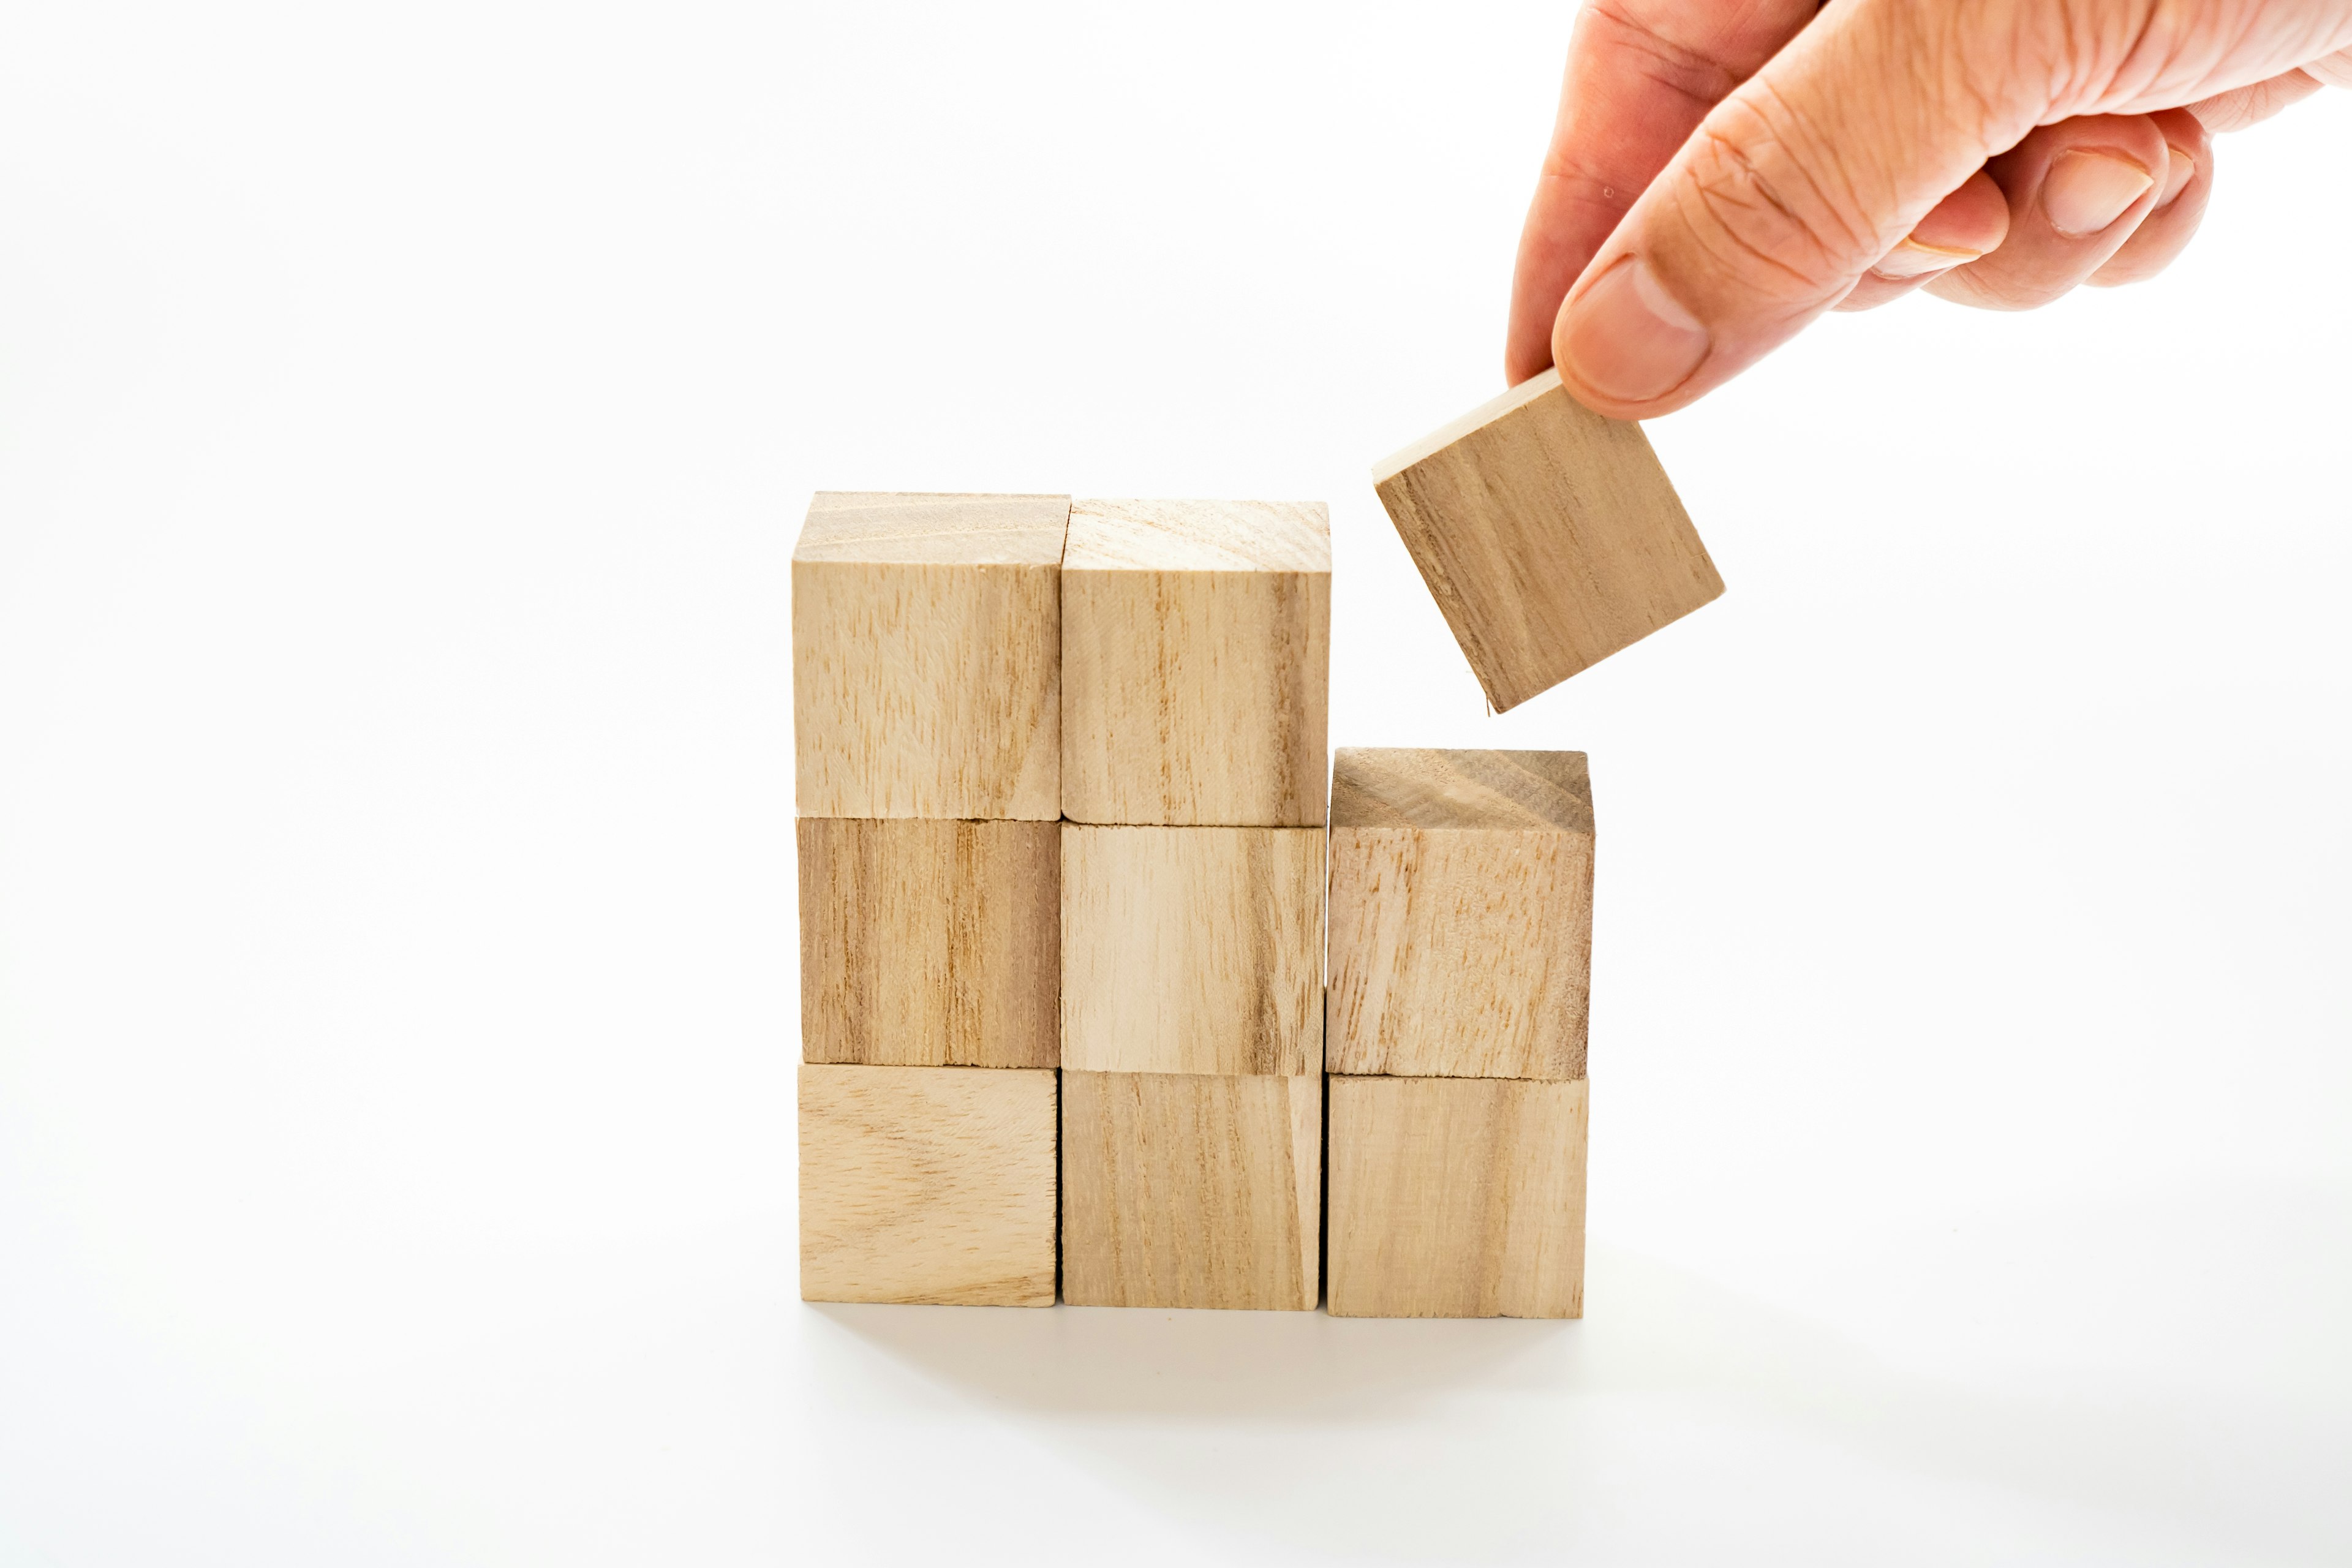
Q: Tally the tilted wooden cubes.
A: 1